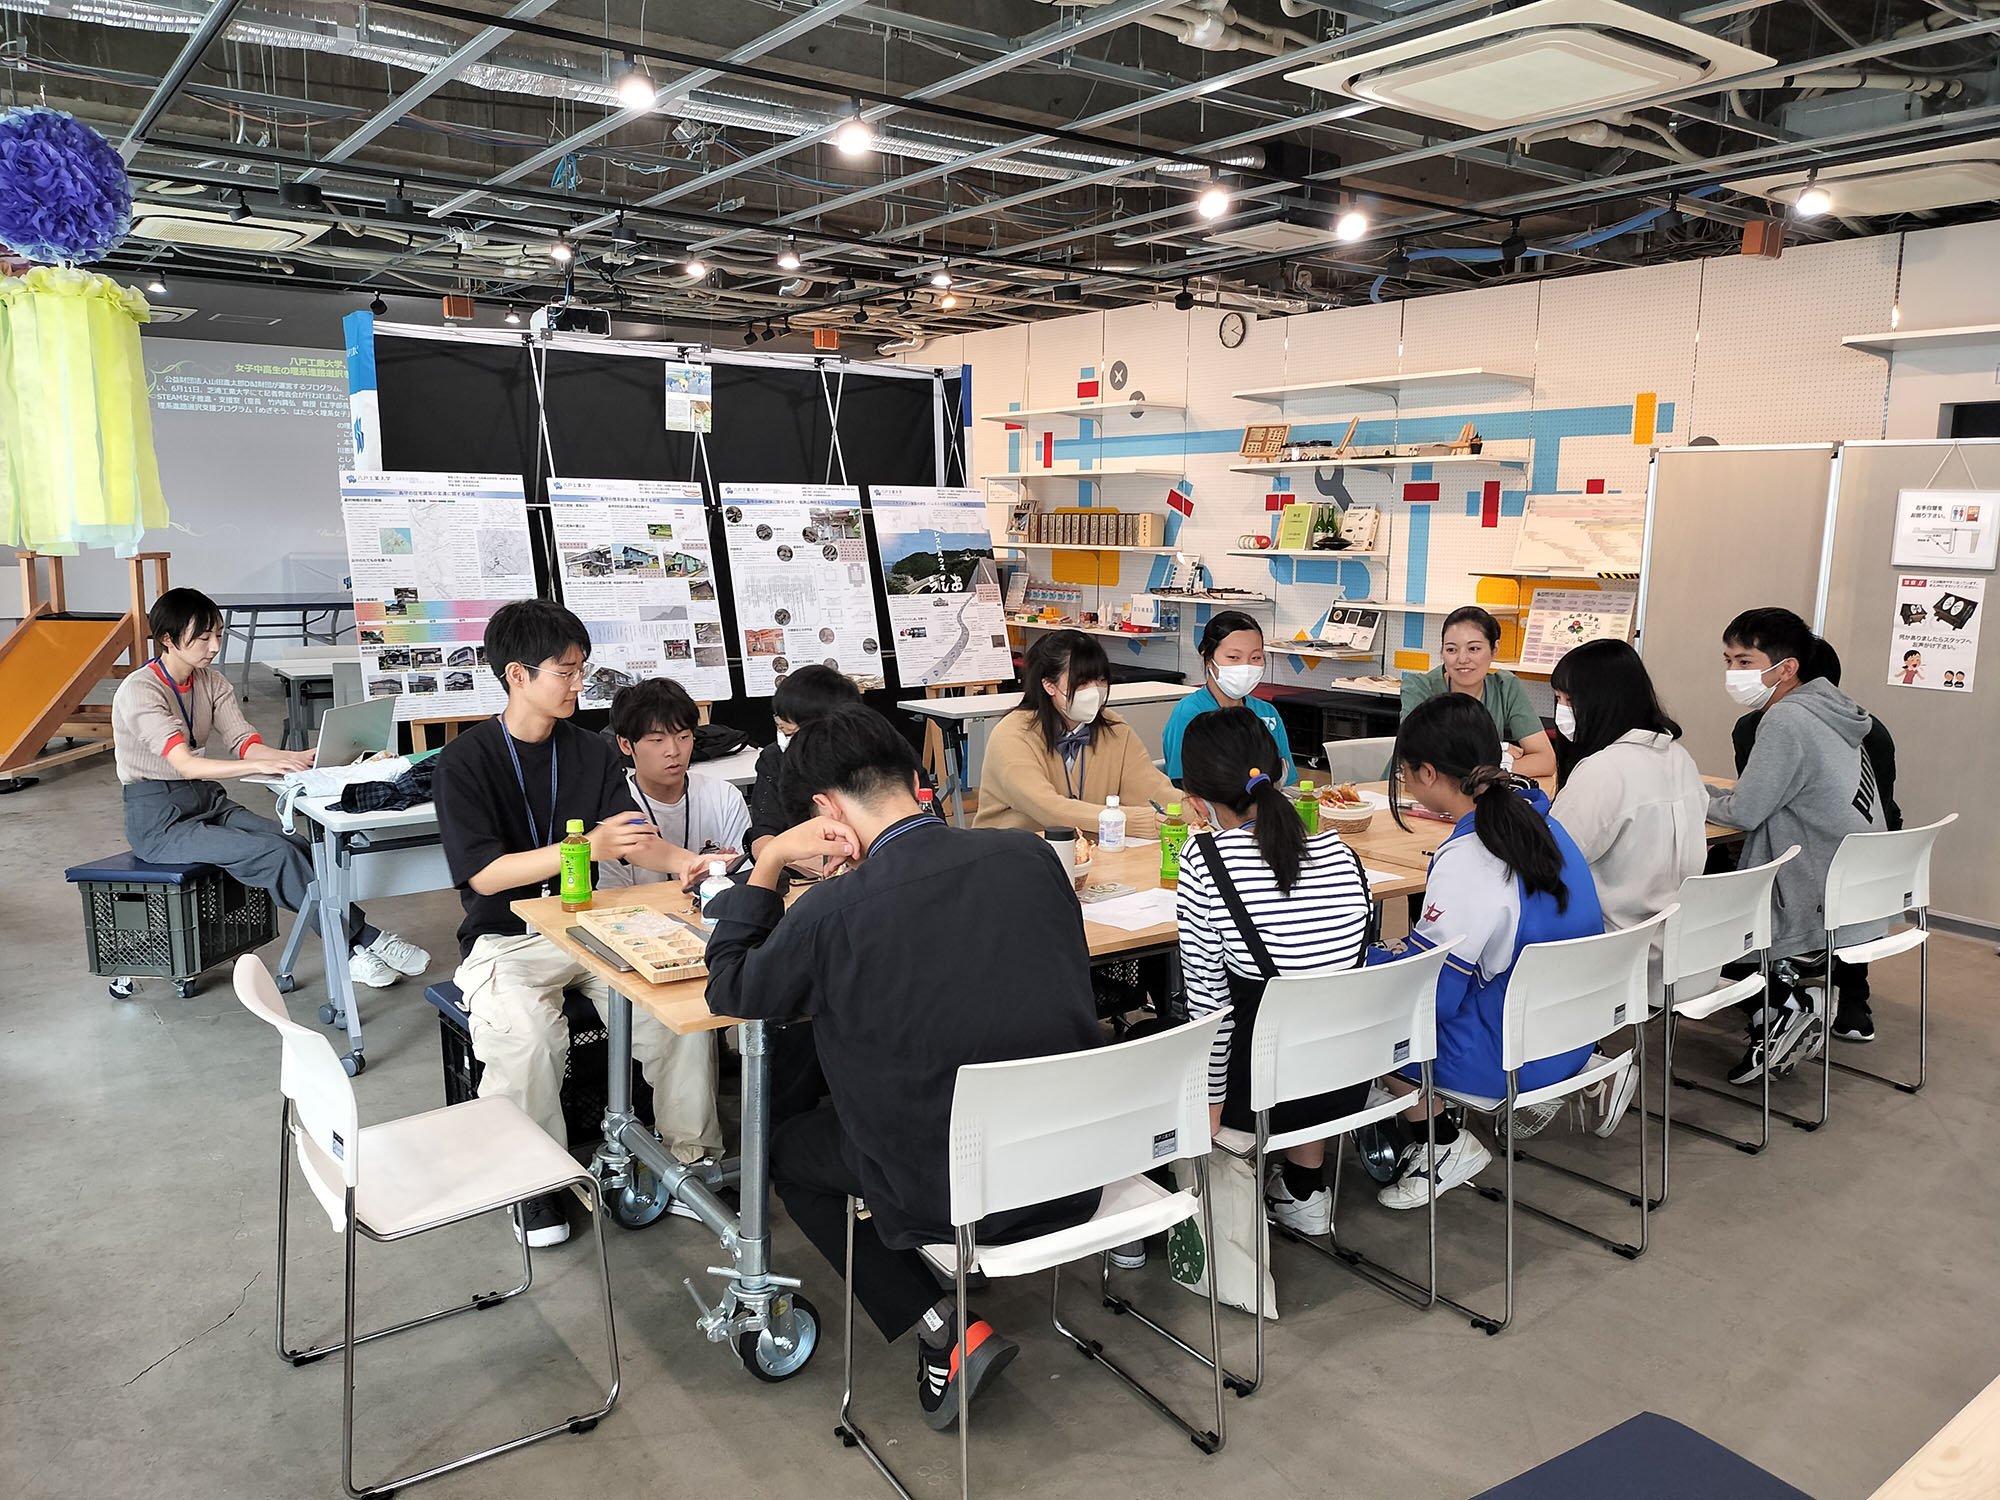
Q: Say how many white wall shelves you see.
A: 14